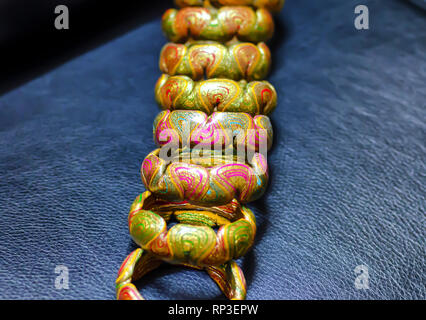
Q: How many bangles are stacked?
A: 8